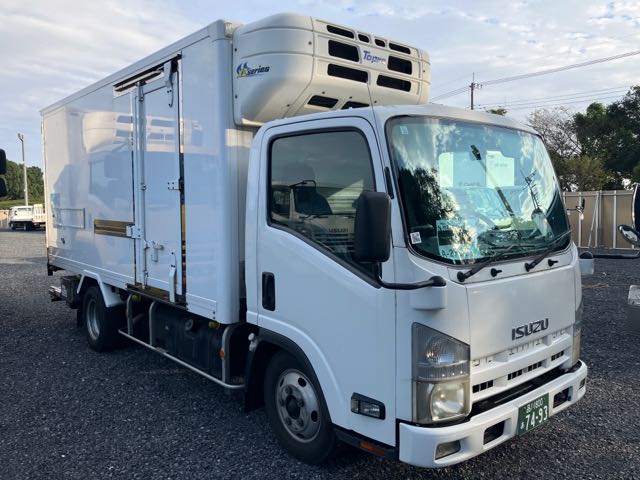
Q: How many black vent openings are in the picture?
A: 10